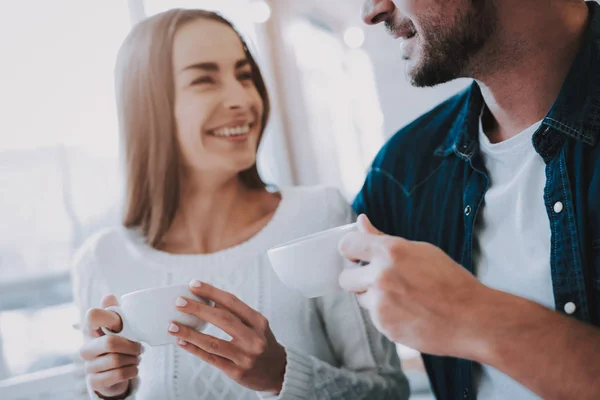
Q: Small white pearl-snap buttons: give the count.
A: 2